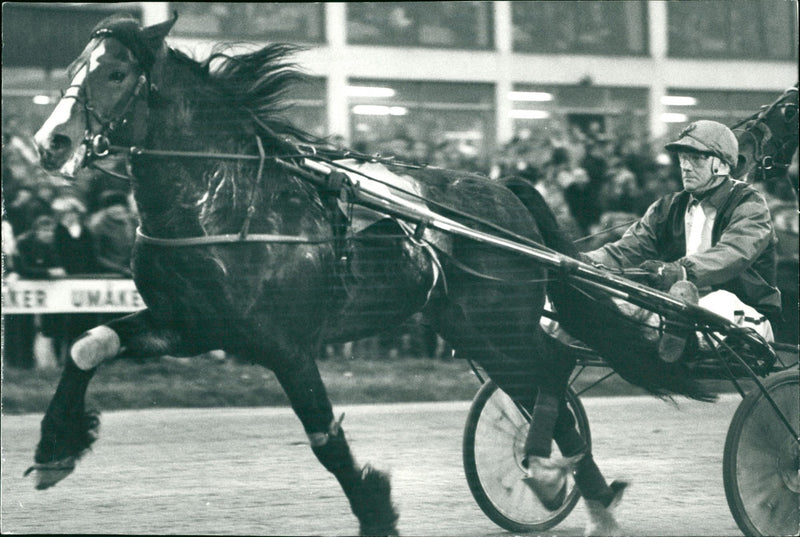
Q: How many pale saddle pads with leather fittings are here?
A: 1